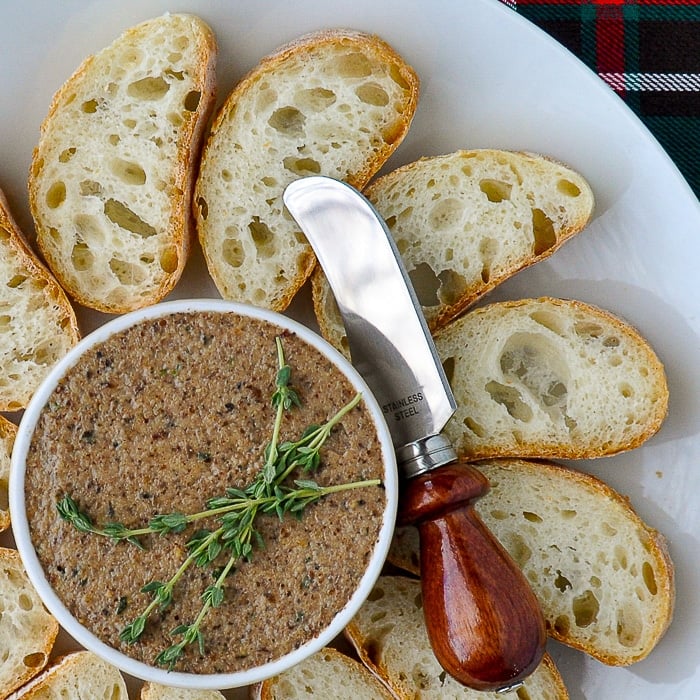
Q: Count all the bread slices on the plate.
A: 12